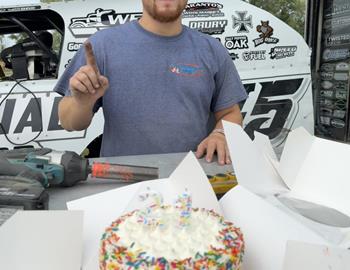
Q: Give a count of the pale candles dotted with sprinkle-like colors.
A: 2